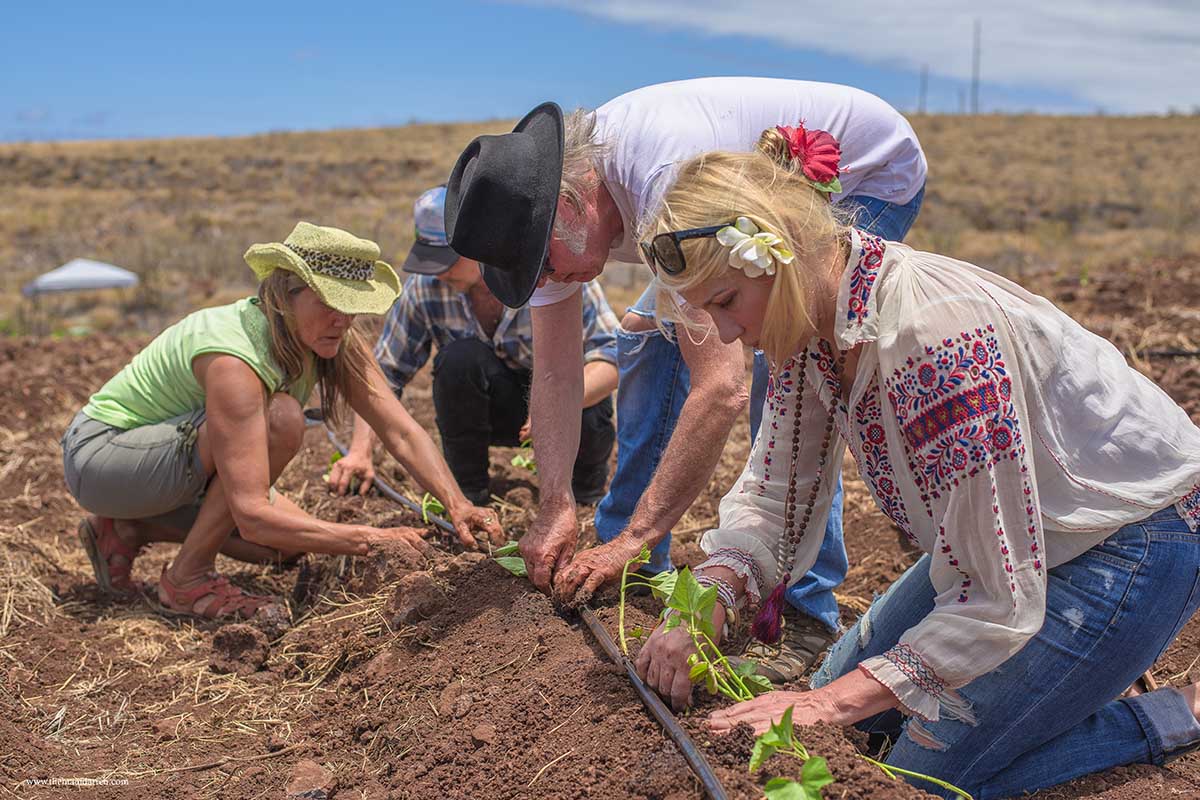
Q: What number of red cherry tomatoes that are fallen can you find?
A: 0